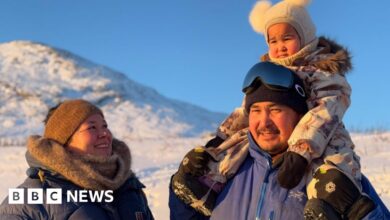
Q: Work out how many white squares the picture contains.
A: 3